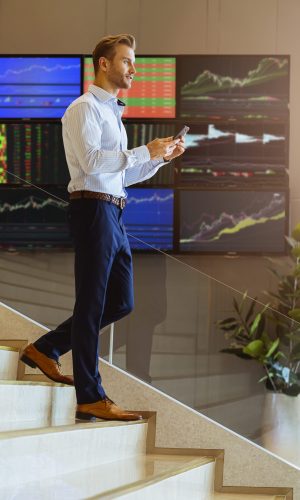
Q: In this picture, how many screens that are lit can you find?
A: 9